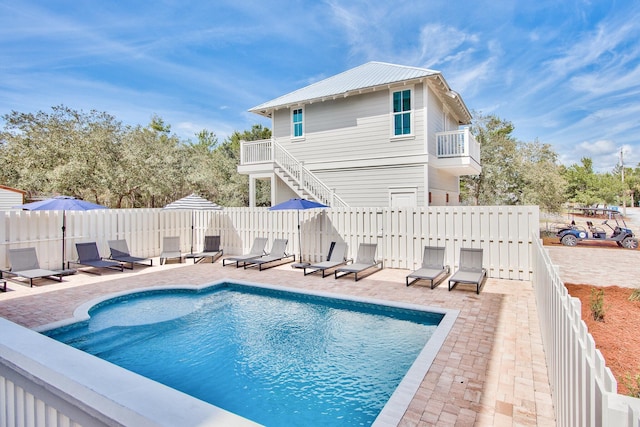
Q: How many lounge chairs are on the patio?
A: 11